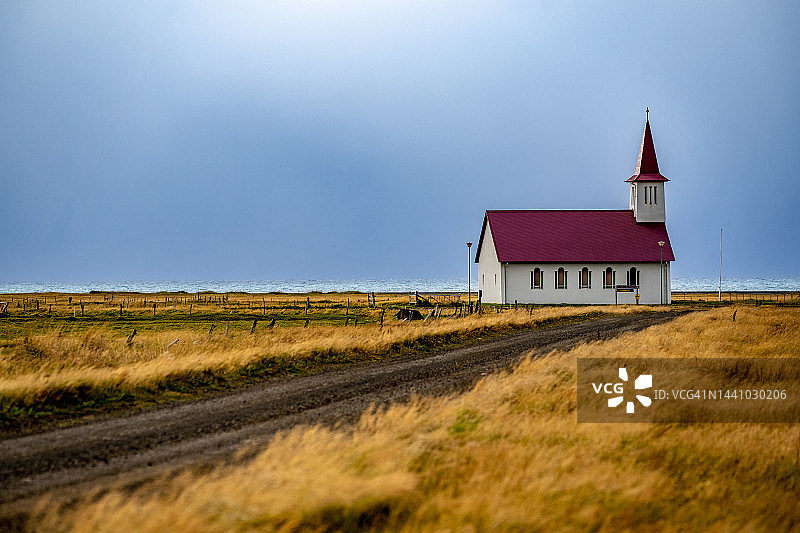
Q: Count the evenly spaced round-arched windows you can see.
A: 5